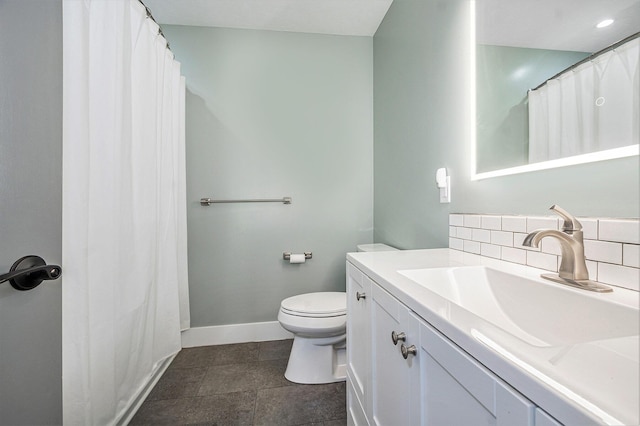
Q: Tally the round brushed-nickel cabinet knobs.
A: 3